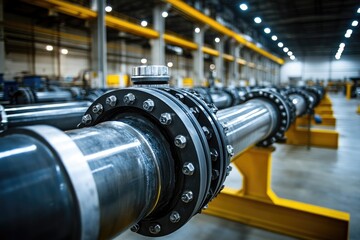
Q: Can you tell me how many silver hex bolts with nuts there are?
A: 12